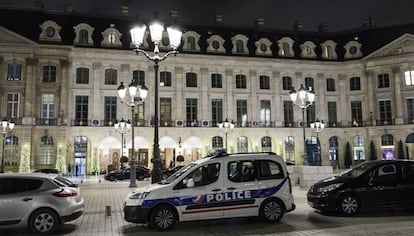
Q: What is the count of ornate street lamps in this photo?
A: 7